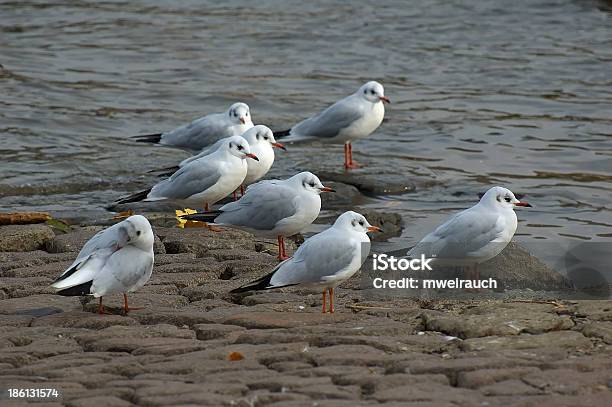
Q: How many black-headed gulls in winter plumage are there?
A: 8